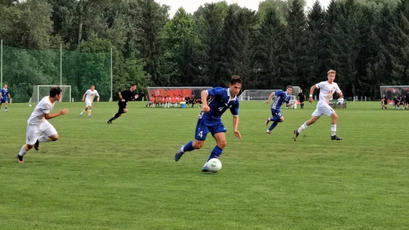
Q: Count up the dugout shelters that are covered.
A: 2